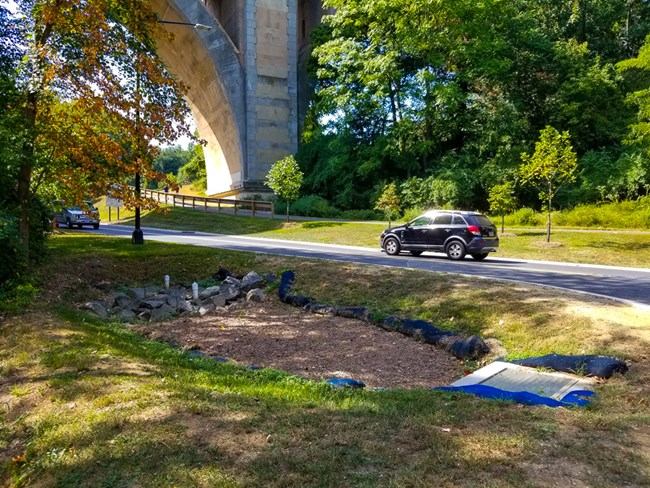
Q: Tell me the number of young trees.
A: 4